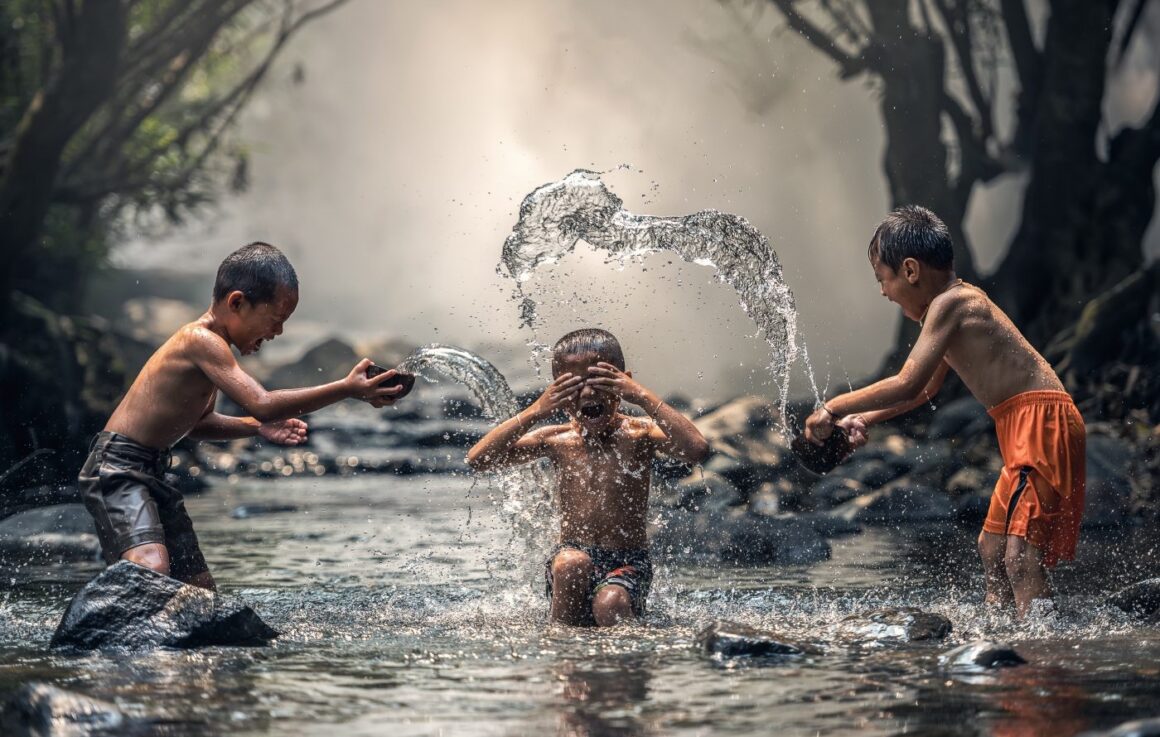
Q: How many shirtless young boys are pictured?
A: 3